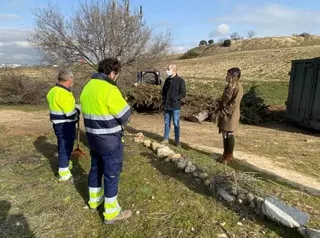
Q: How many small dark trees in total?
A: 3